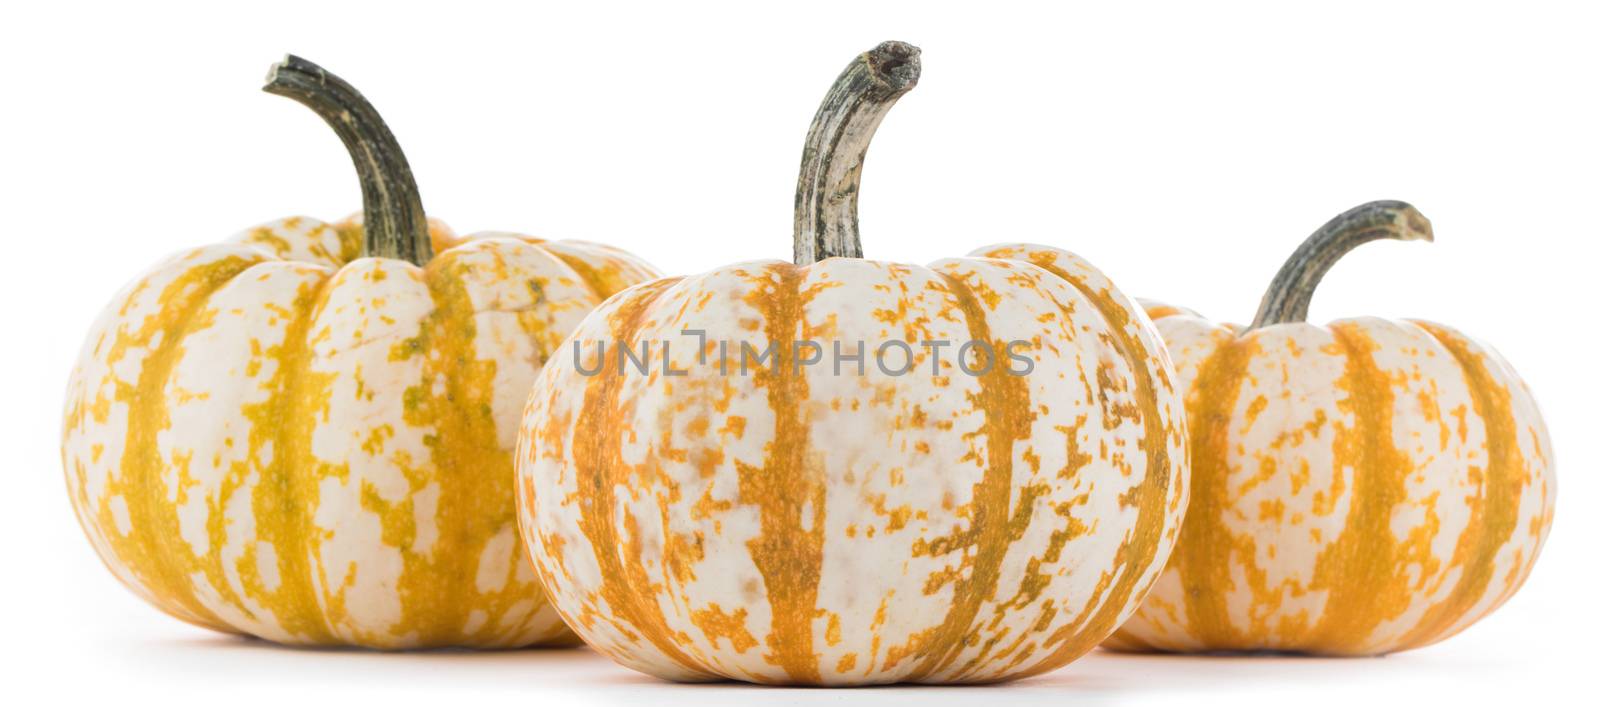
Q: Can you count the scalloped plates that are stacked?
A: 0